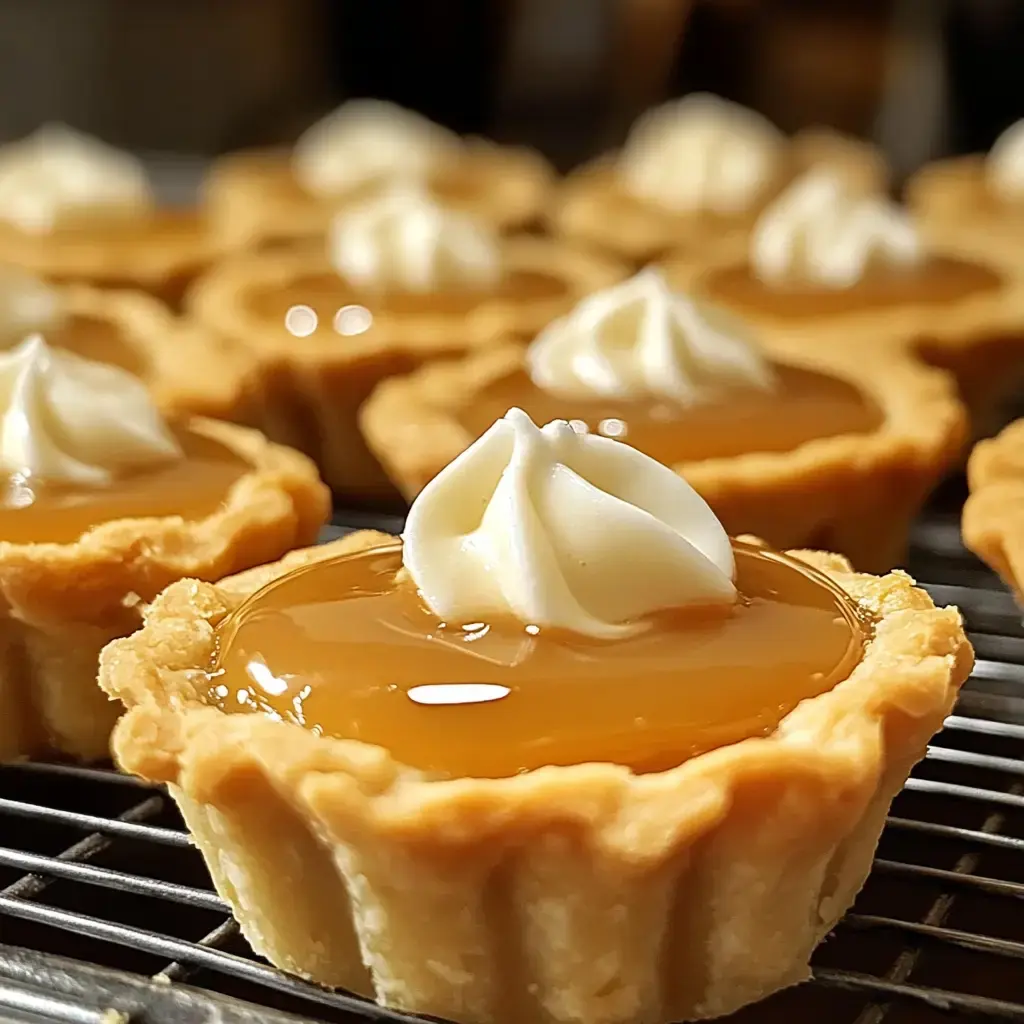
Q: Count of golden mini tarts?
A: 11